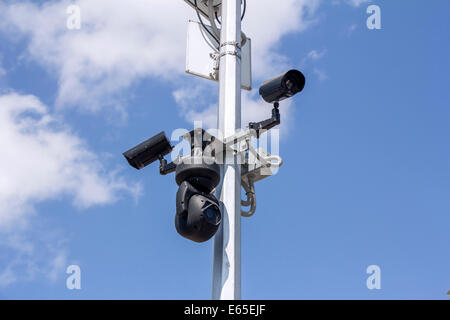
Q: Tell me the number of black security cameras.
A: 3